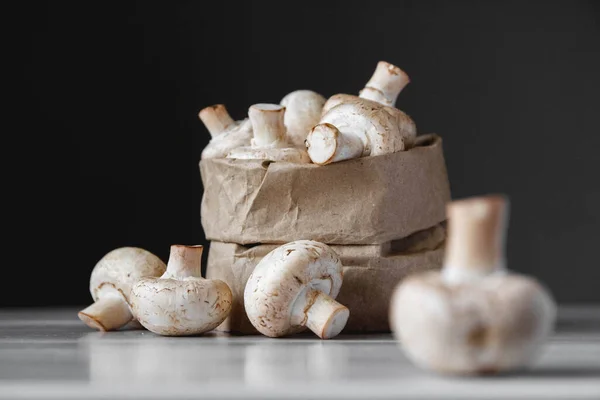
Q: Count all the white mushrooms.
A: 9